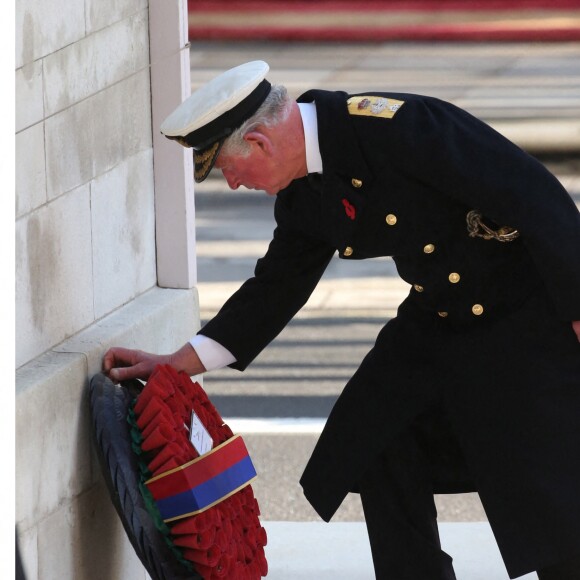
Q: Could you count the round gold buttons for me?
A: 8